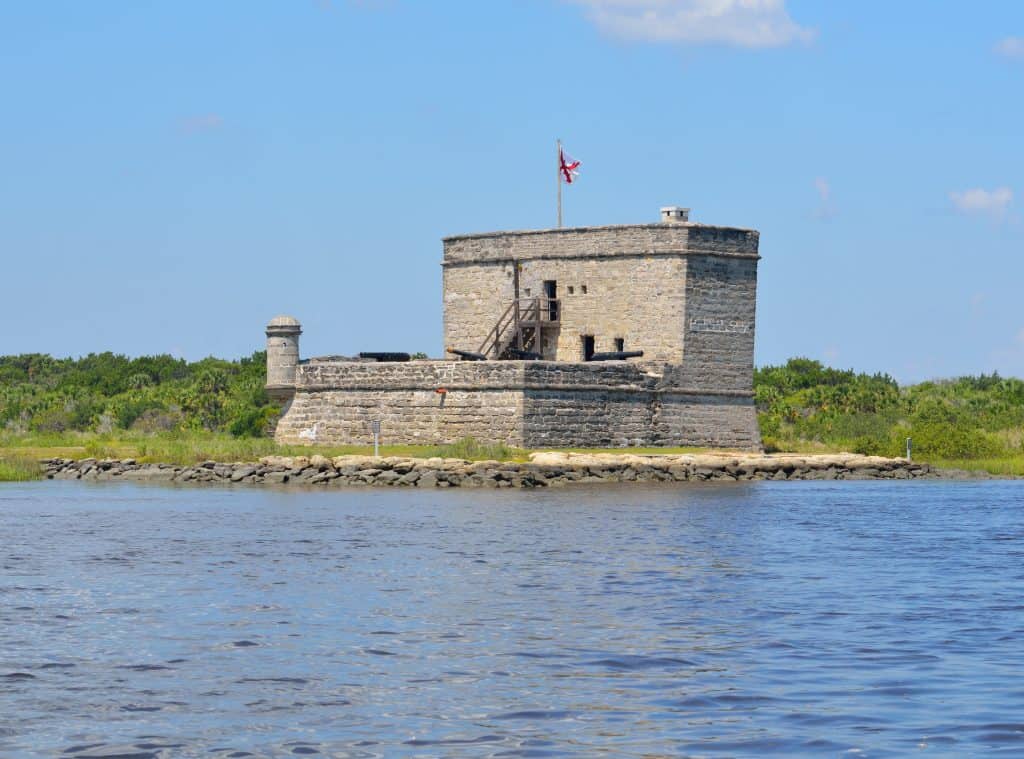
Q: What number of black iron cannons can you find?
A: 4